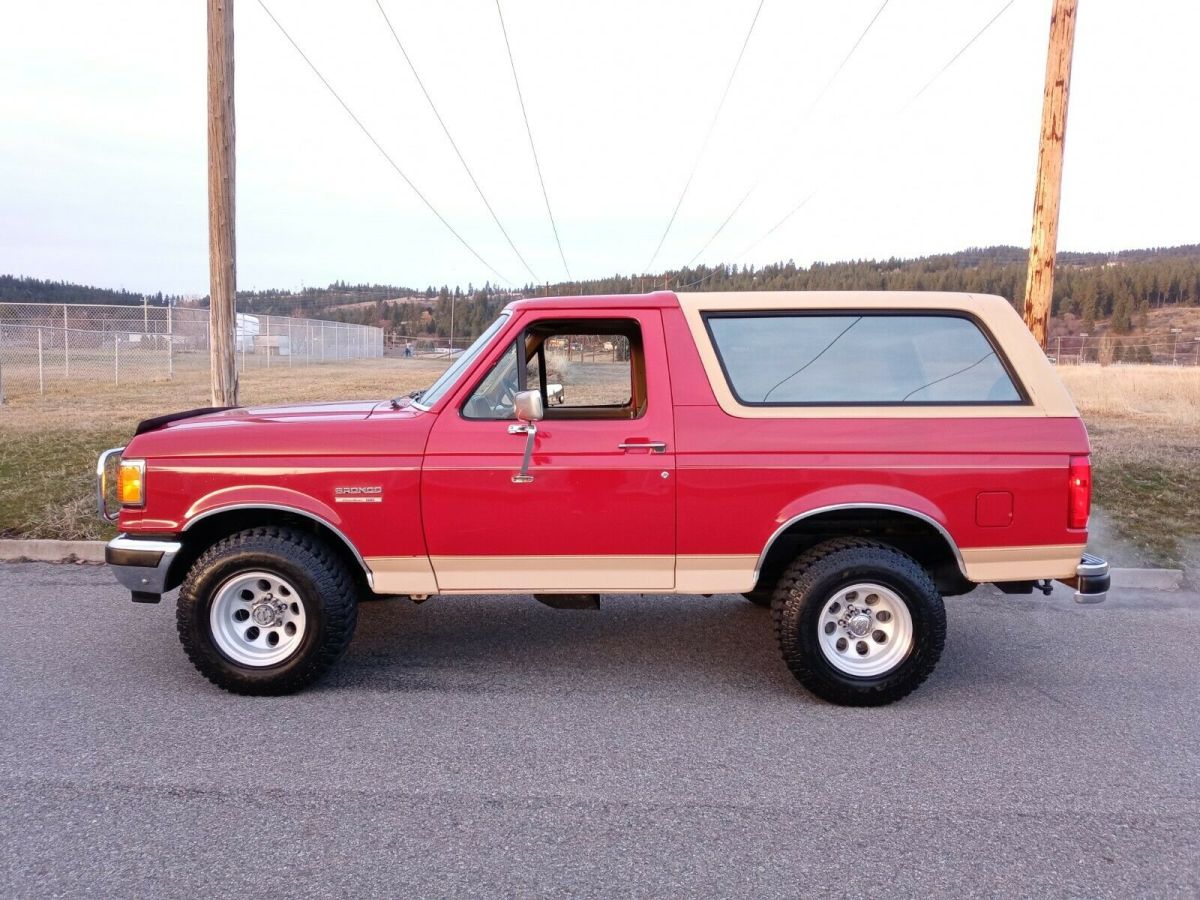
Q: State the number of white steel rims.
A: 2